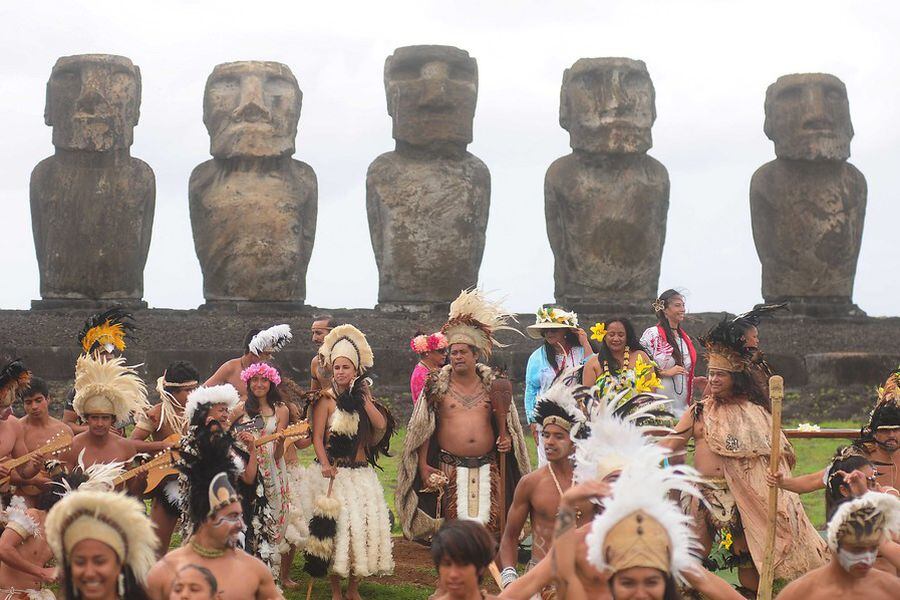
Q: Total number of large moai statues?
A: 5